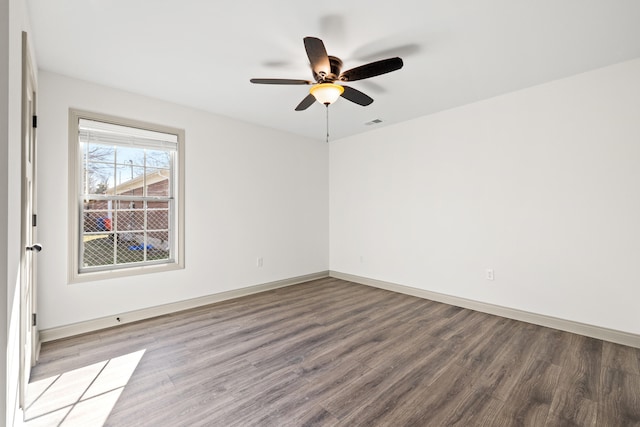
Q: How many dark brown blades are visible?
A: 5